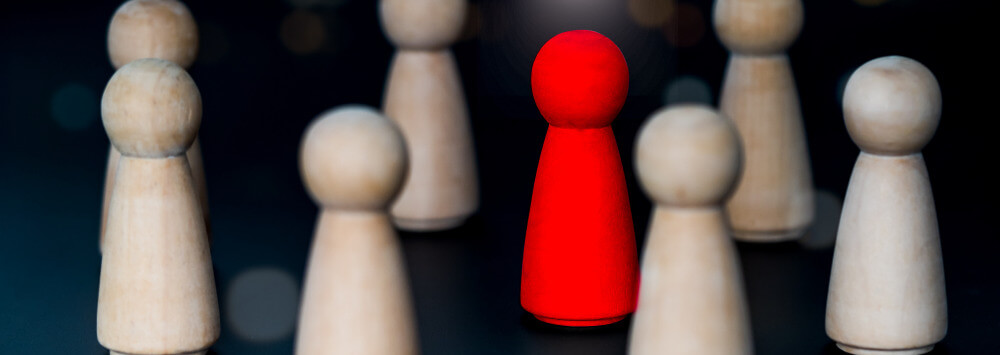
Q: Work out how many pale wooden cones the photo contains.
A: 7